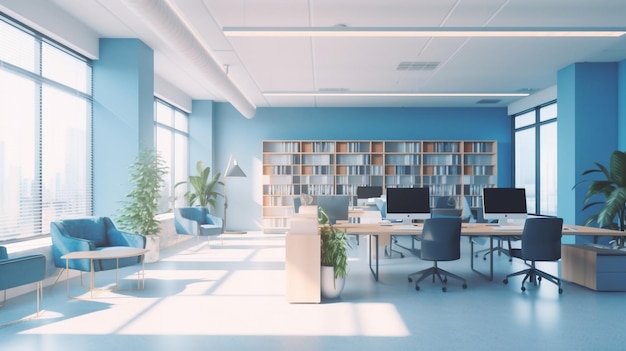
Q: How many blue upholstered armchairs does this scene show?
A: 3